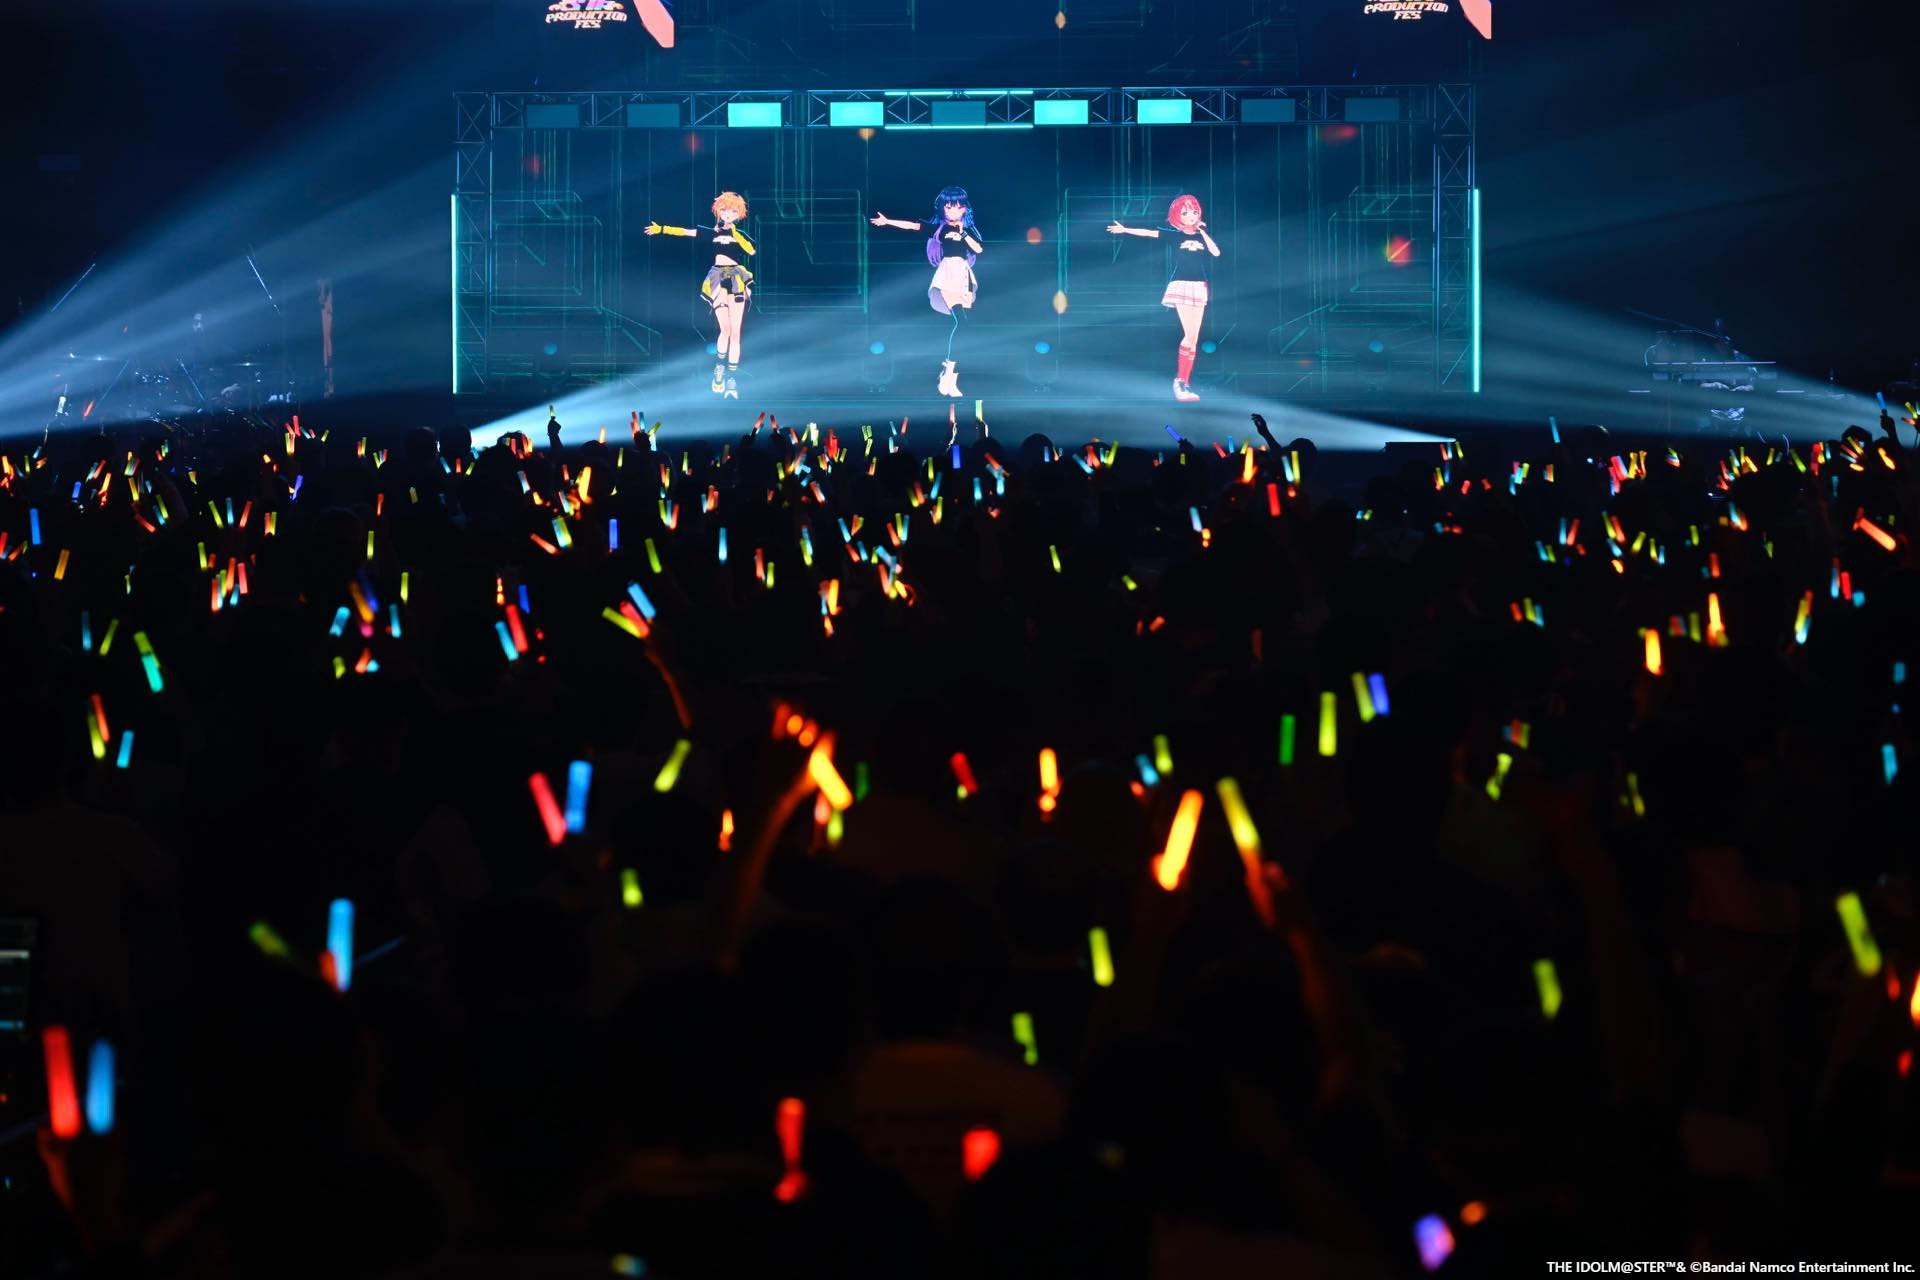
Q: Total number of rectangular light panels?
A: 9